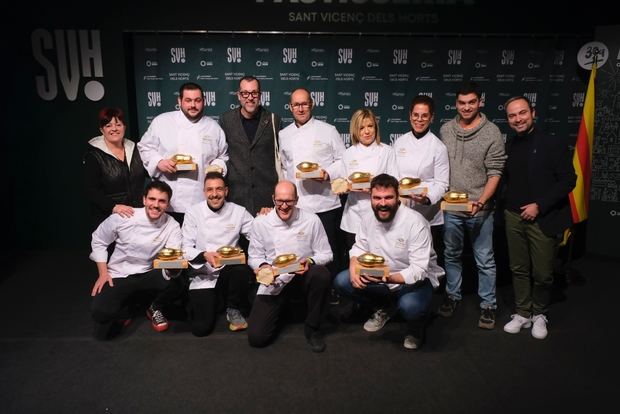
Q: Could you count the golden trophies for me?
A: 9